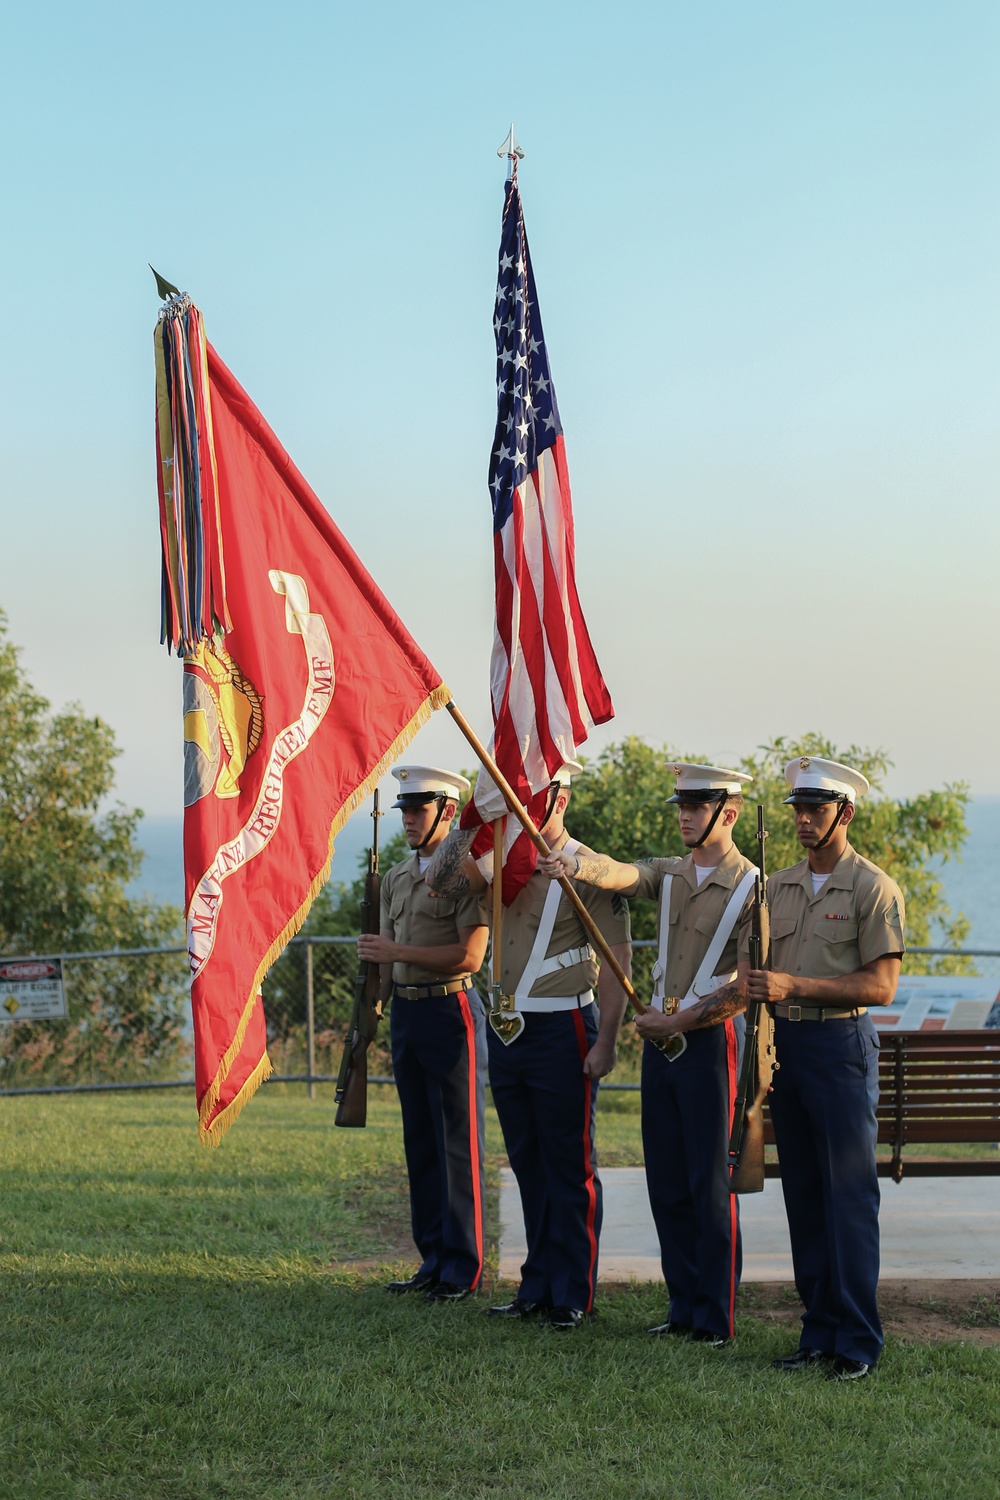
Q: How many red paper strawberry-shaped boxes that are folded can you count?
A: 0